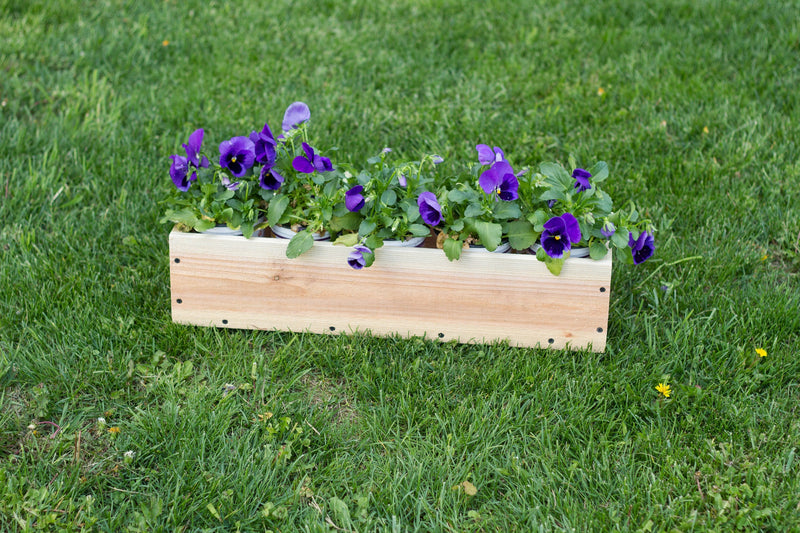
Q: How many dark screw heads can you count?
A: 8